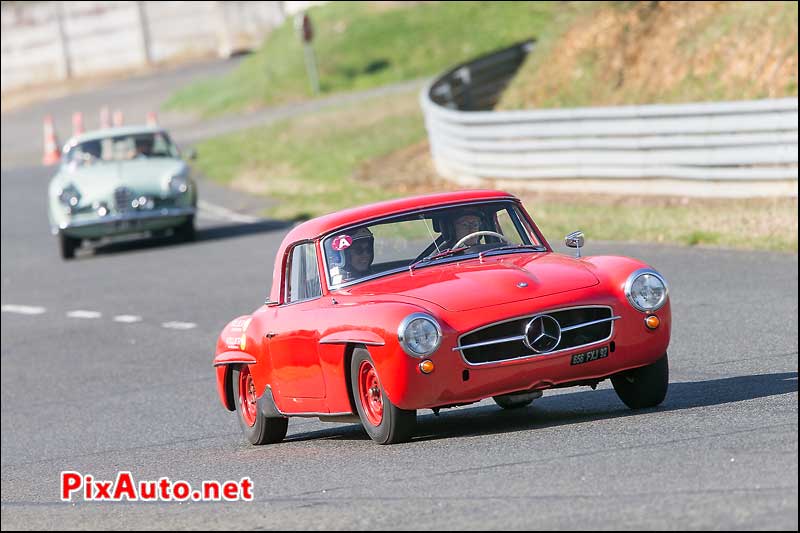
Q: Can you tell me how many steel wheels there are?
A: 2